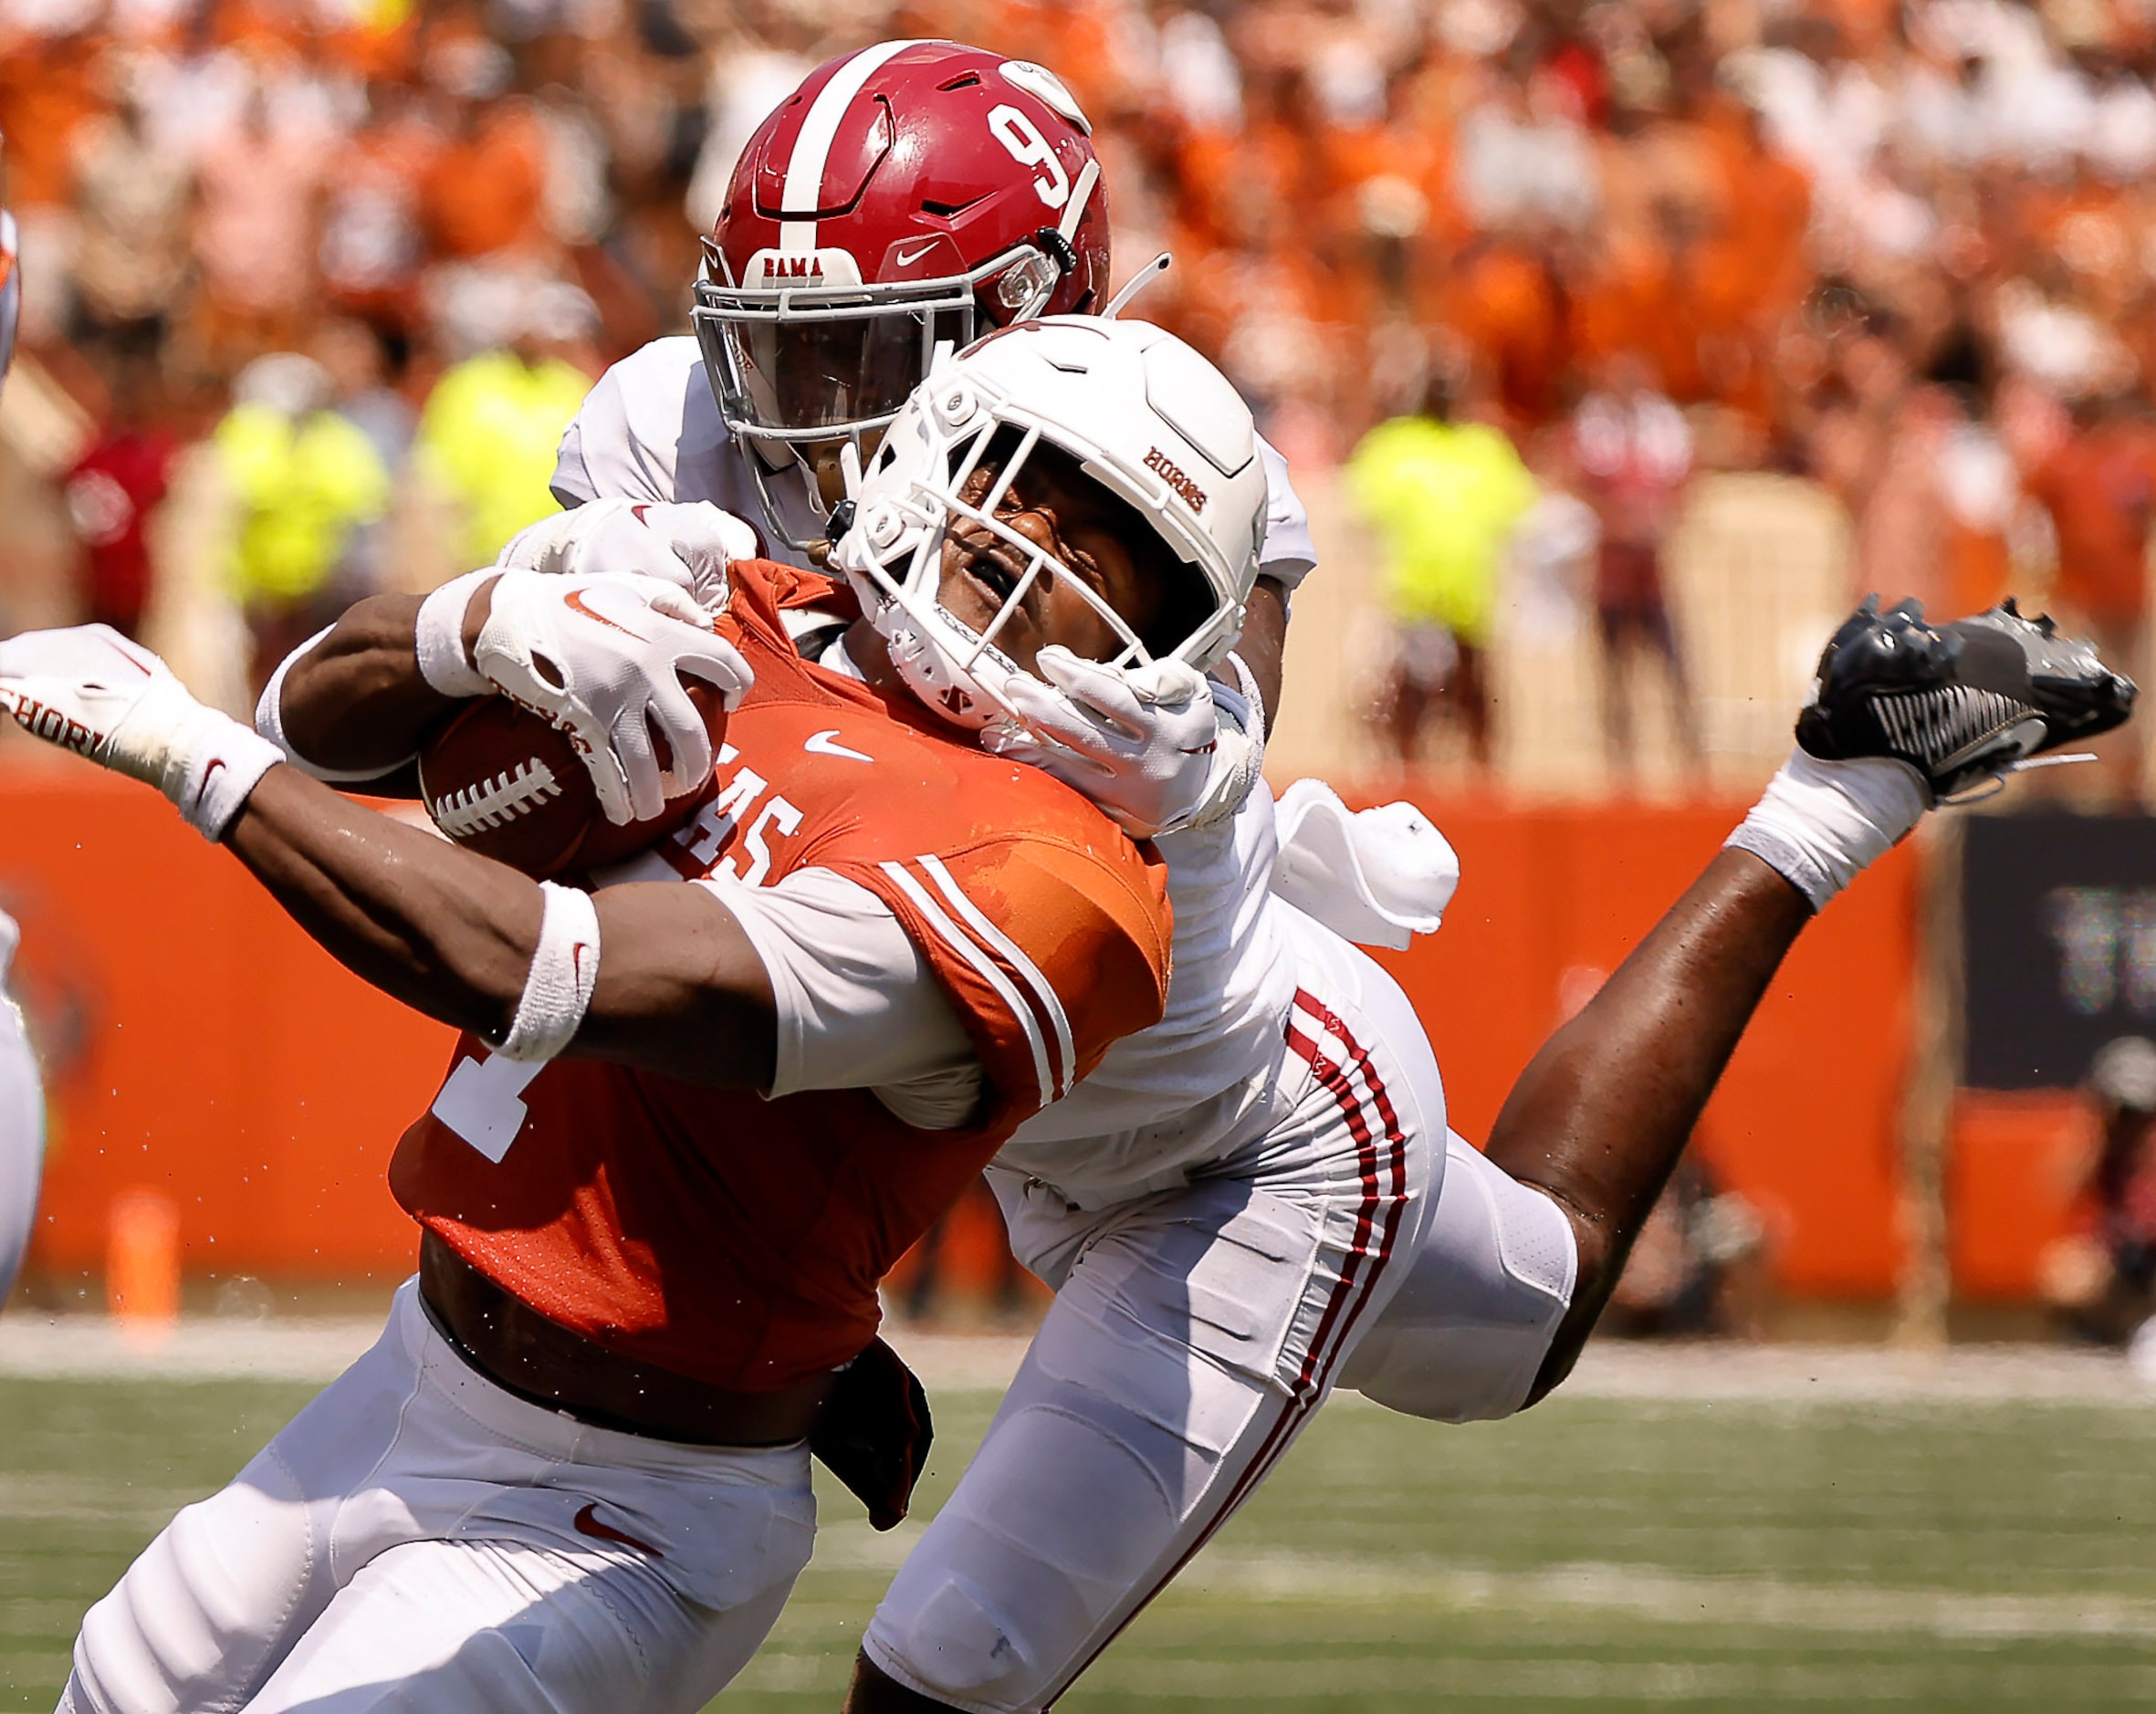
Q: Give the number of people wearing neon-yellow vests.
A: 3